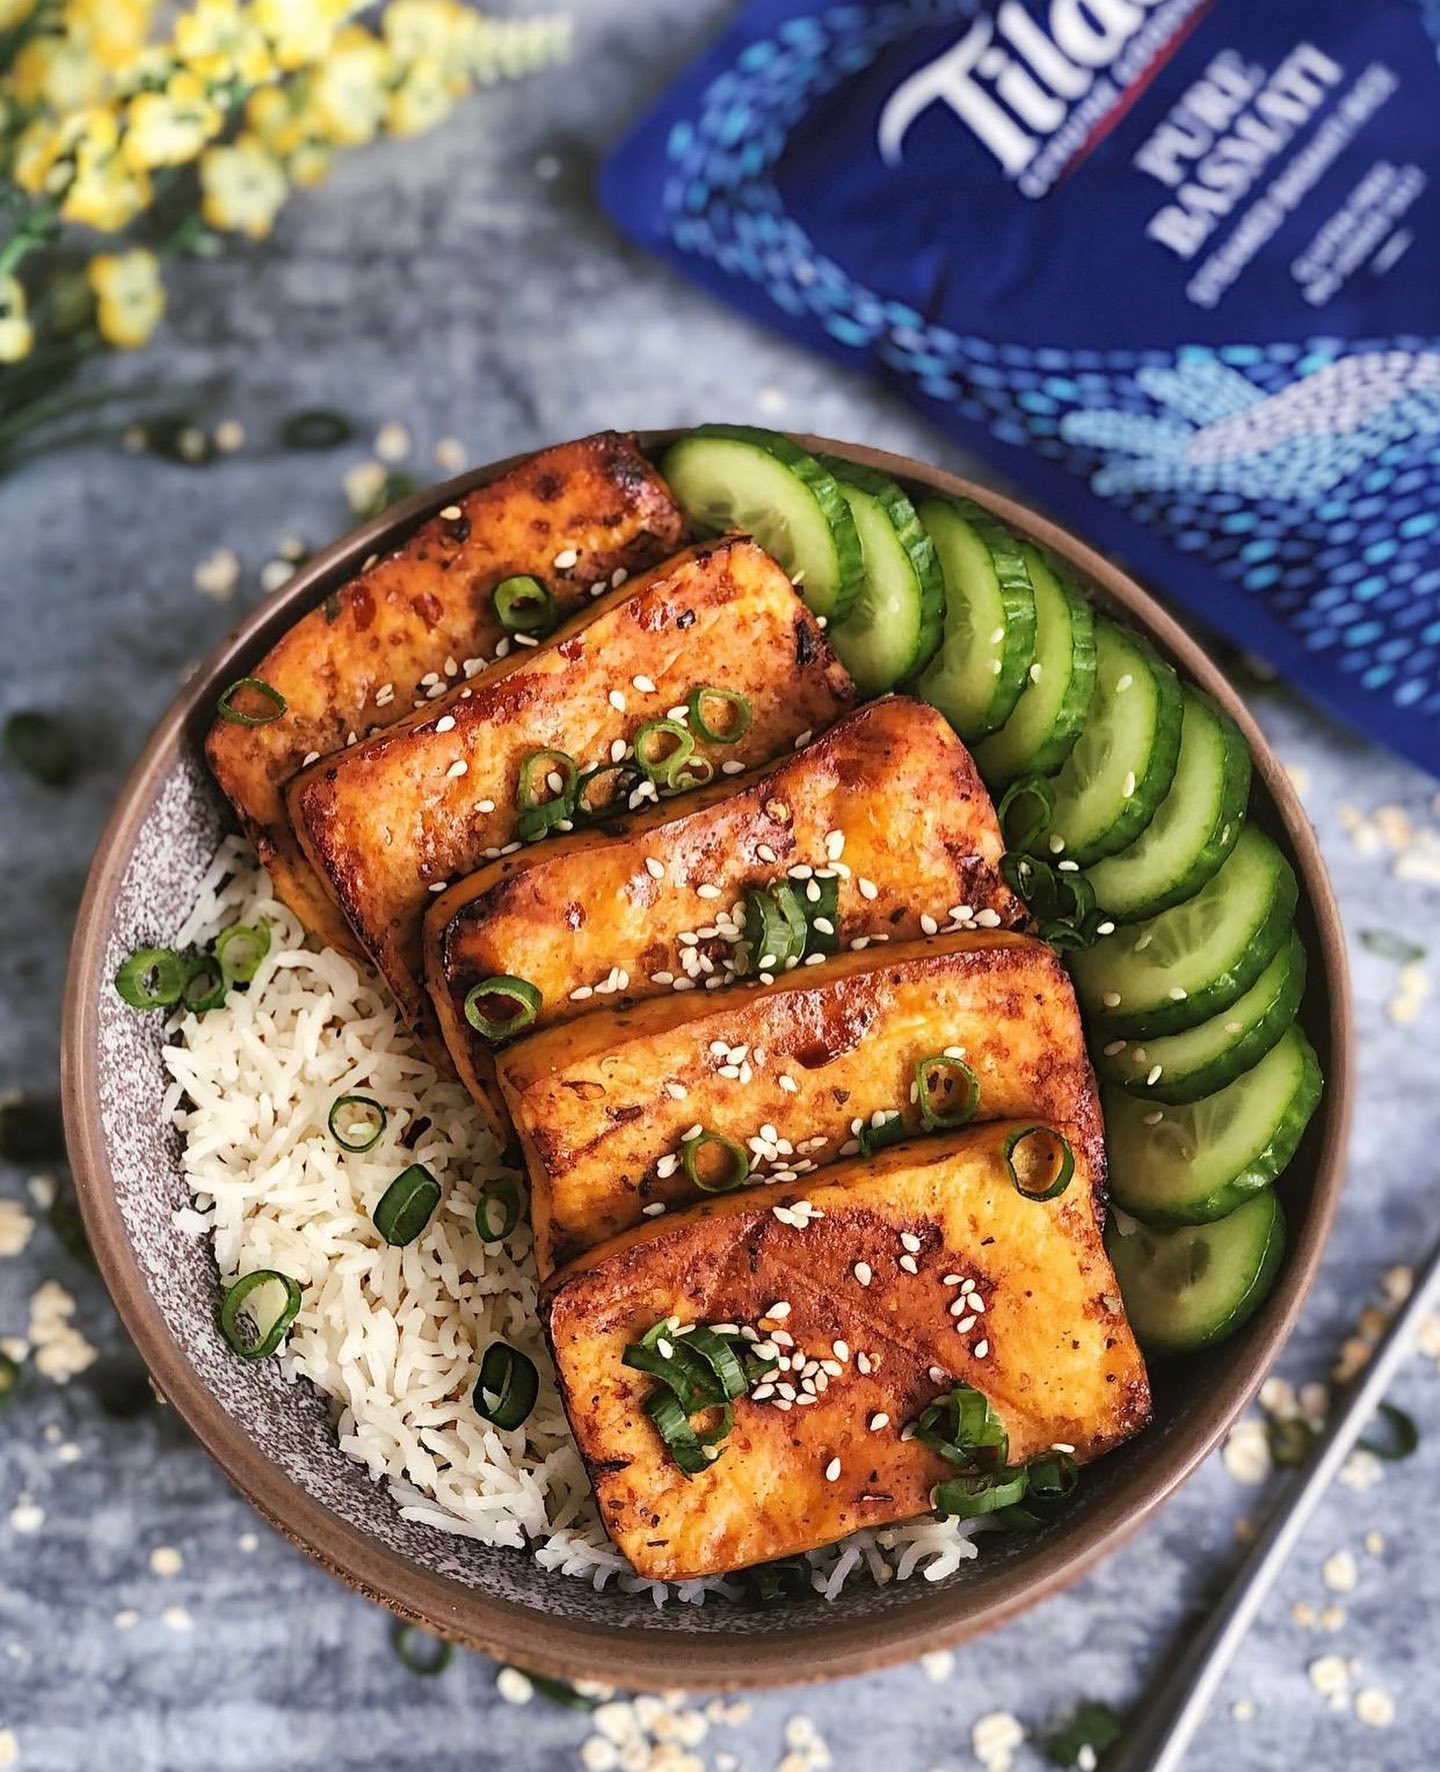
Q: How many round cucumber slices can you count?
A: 10